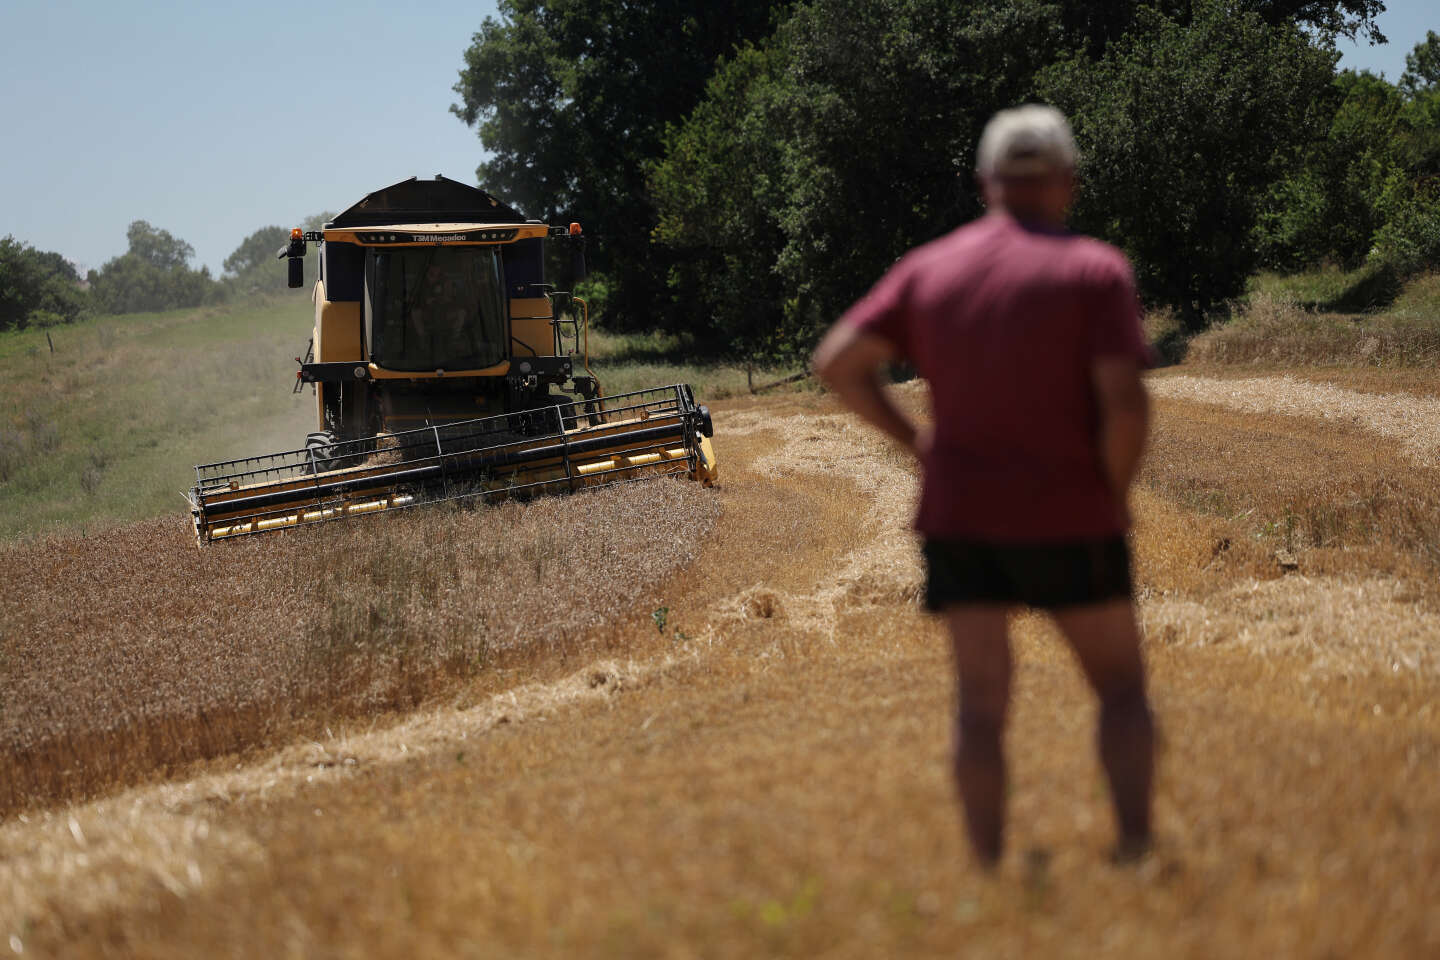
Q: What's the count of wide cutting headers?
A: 1